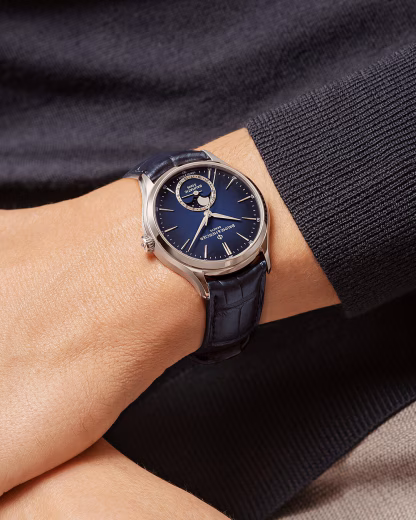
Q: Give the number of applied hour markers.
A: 11